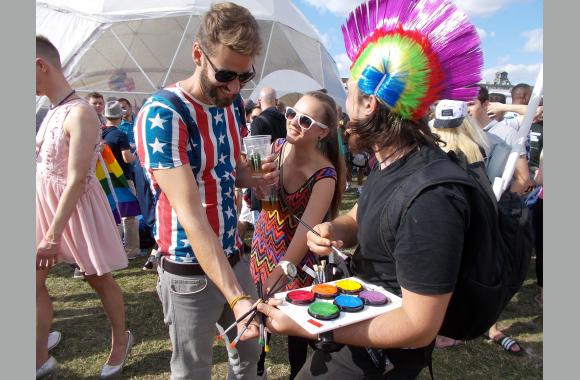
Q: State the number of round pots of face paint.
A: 6